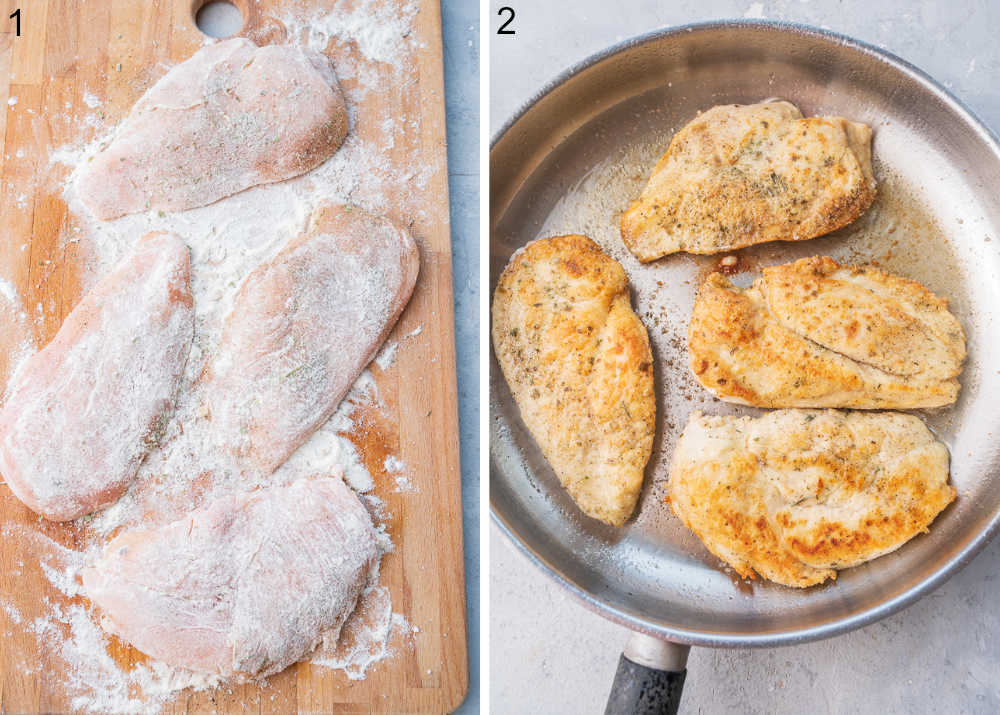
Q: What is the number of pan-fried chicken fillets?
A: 4